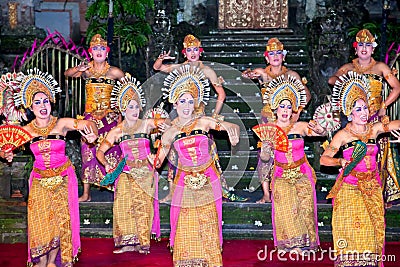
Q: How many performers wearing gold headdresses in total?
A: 9